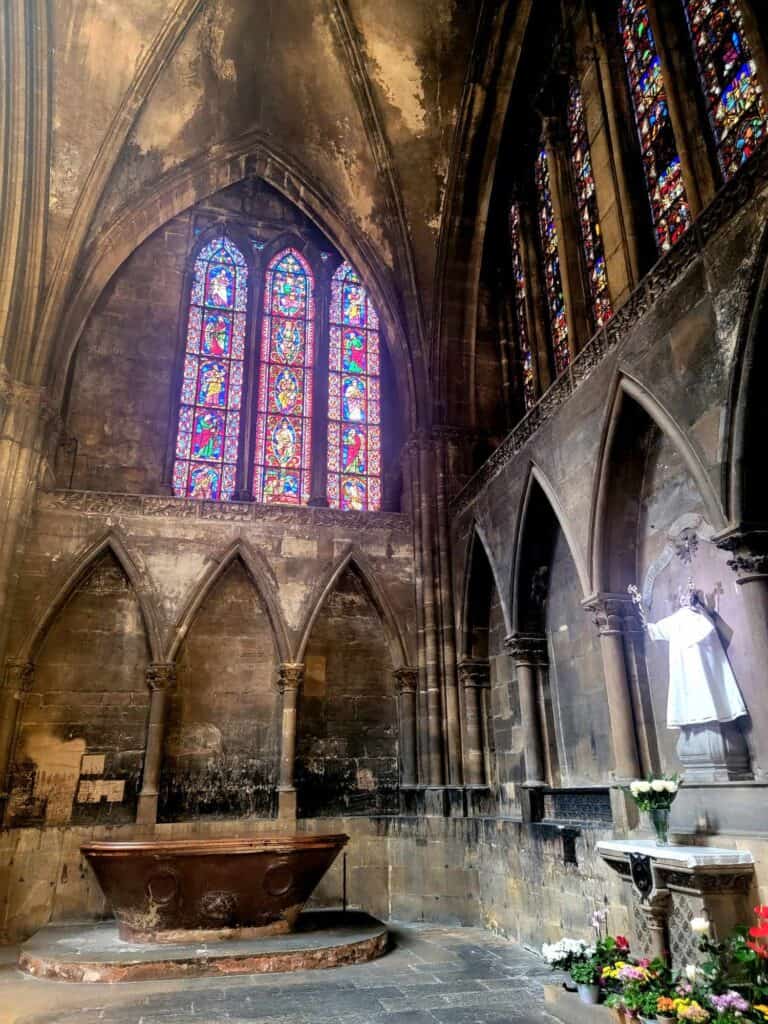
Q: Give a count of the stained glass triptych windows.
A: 1